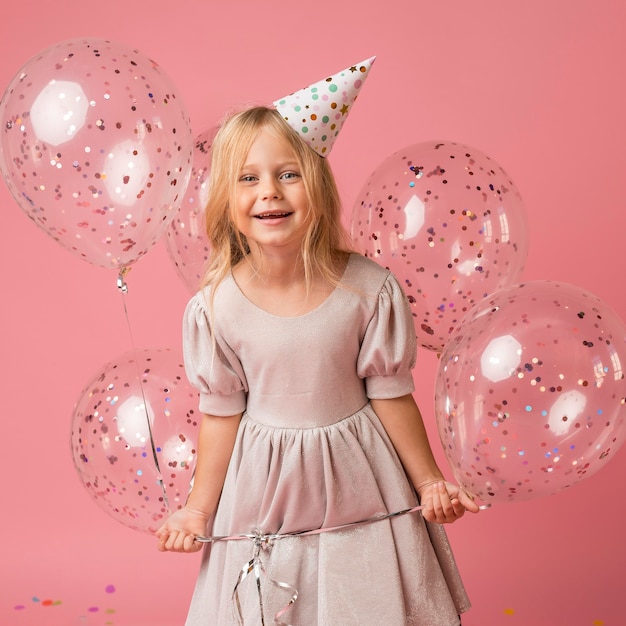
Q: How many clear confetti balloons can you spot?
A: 5